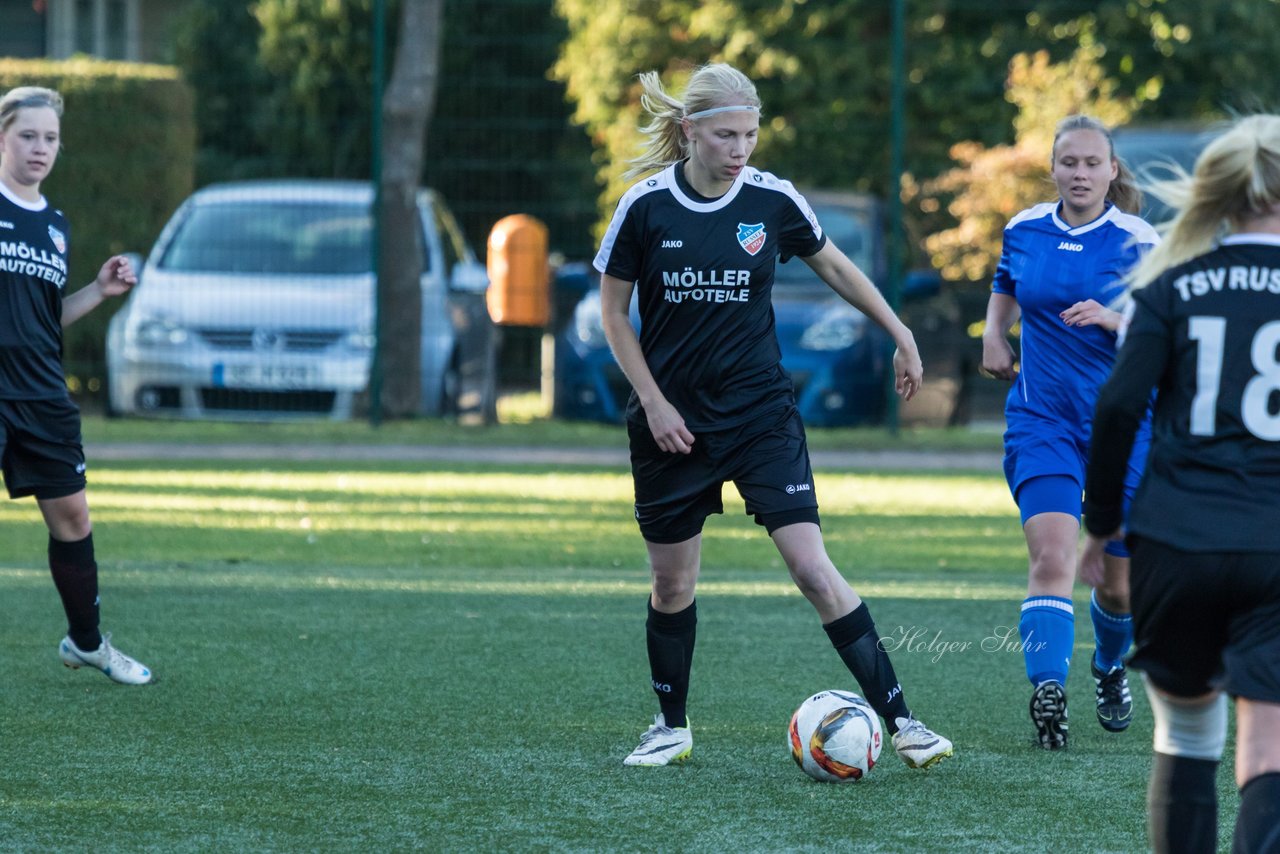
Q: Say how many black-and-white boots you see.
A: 2